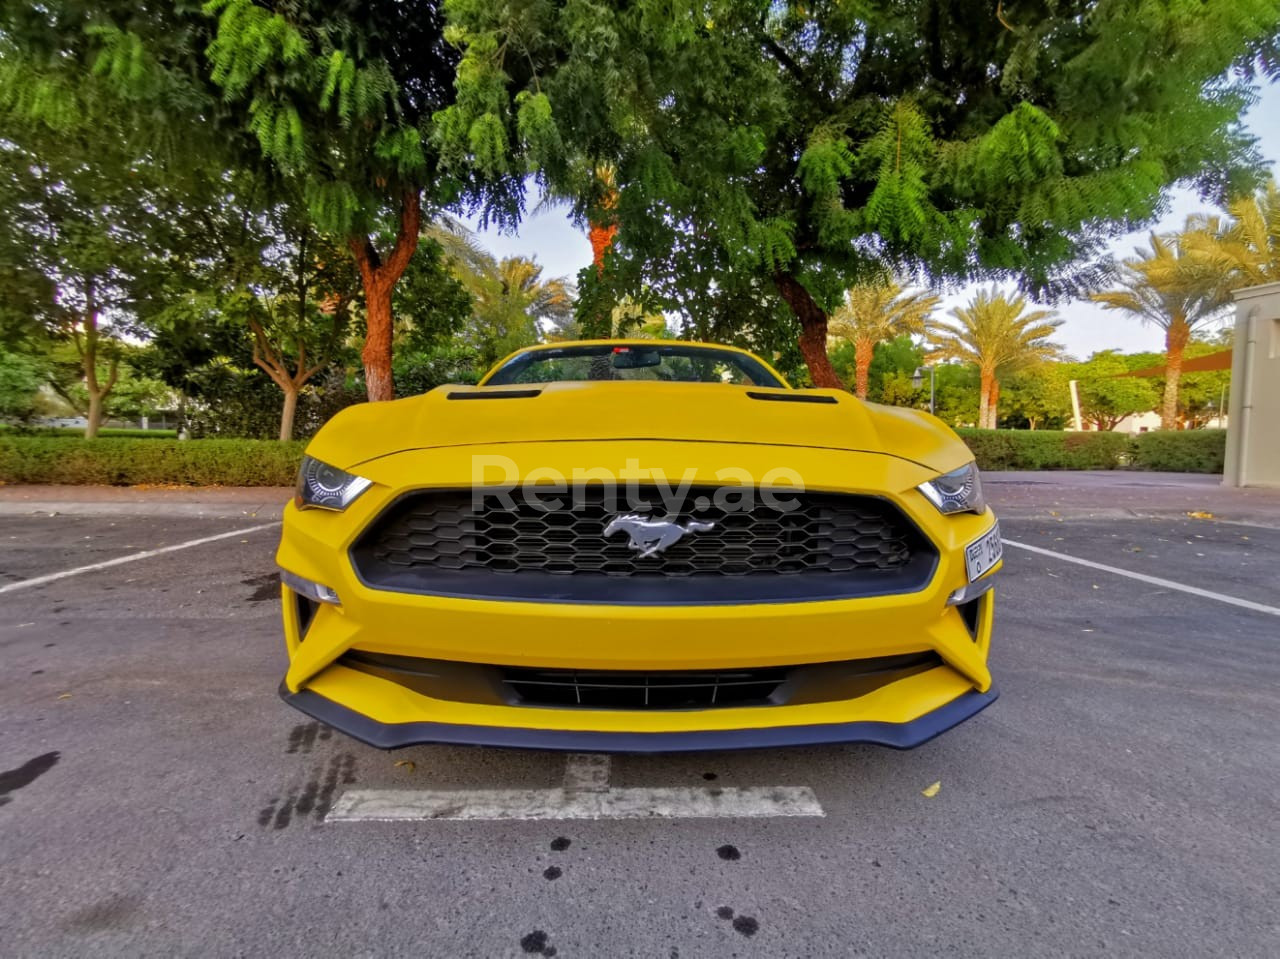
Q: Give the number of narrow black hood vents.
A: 2